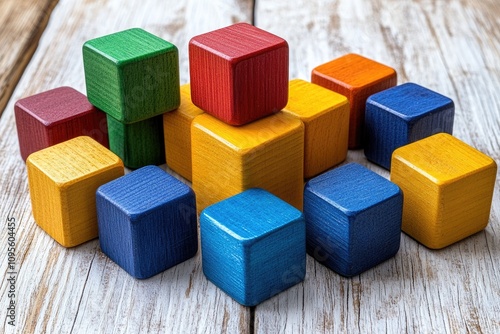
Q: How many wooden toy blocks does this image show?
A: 14